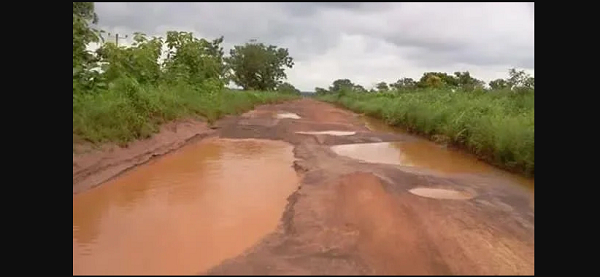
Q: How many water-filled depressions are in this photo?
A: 5